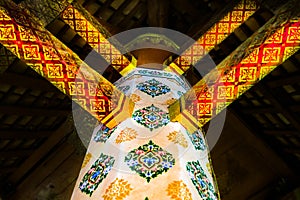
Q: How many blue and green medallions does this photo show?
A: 7